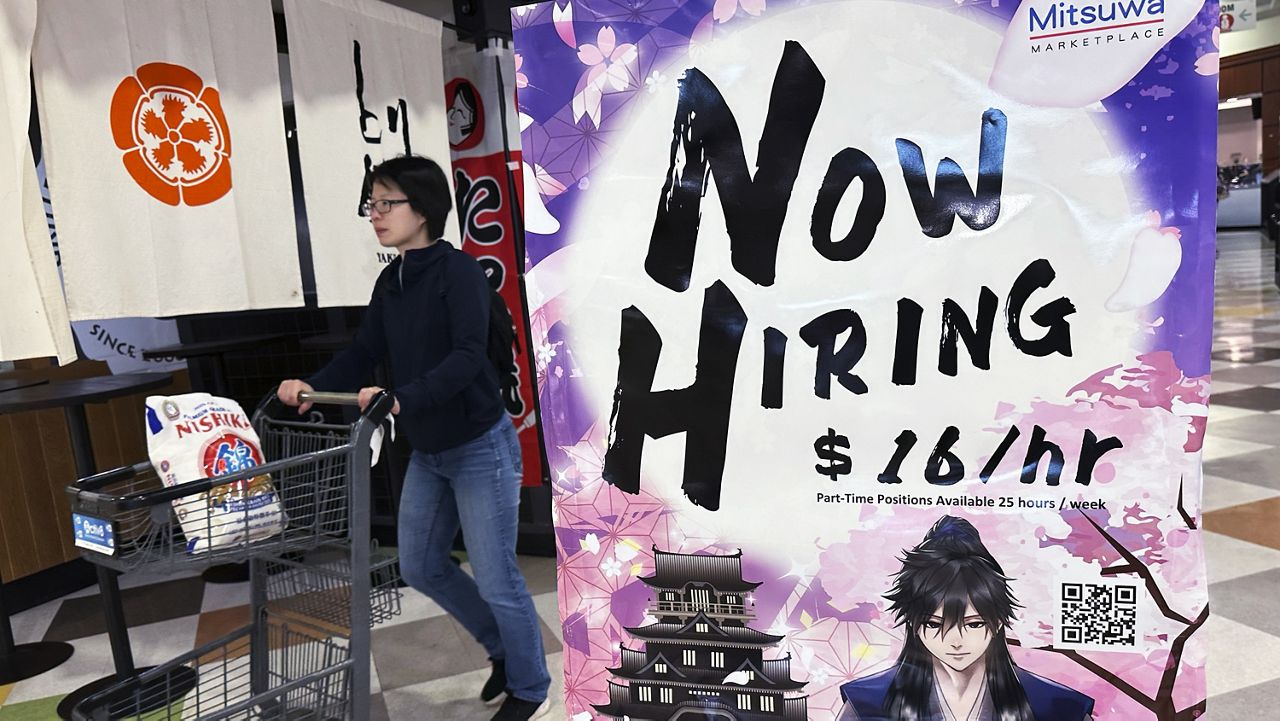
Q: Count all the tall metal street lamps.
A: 0